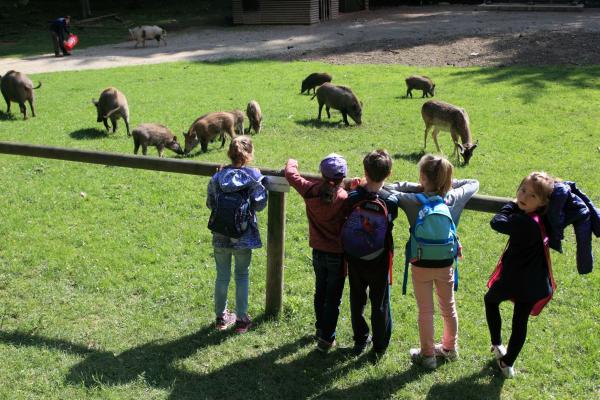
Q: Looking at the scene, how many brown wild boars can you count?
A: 9